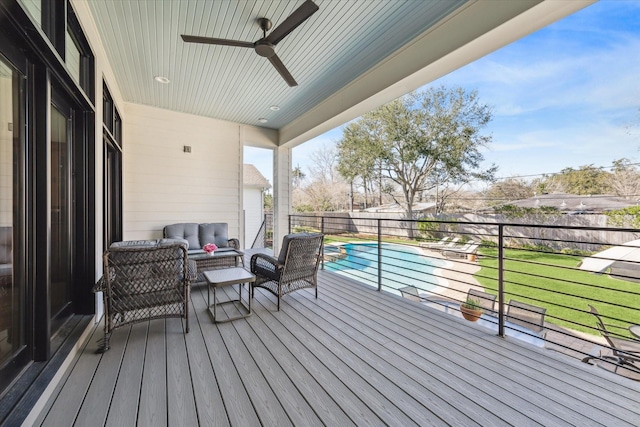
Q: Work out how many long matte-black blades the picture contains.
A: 3